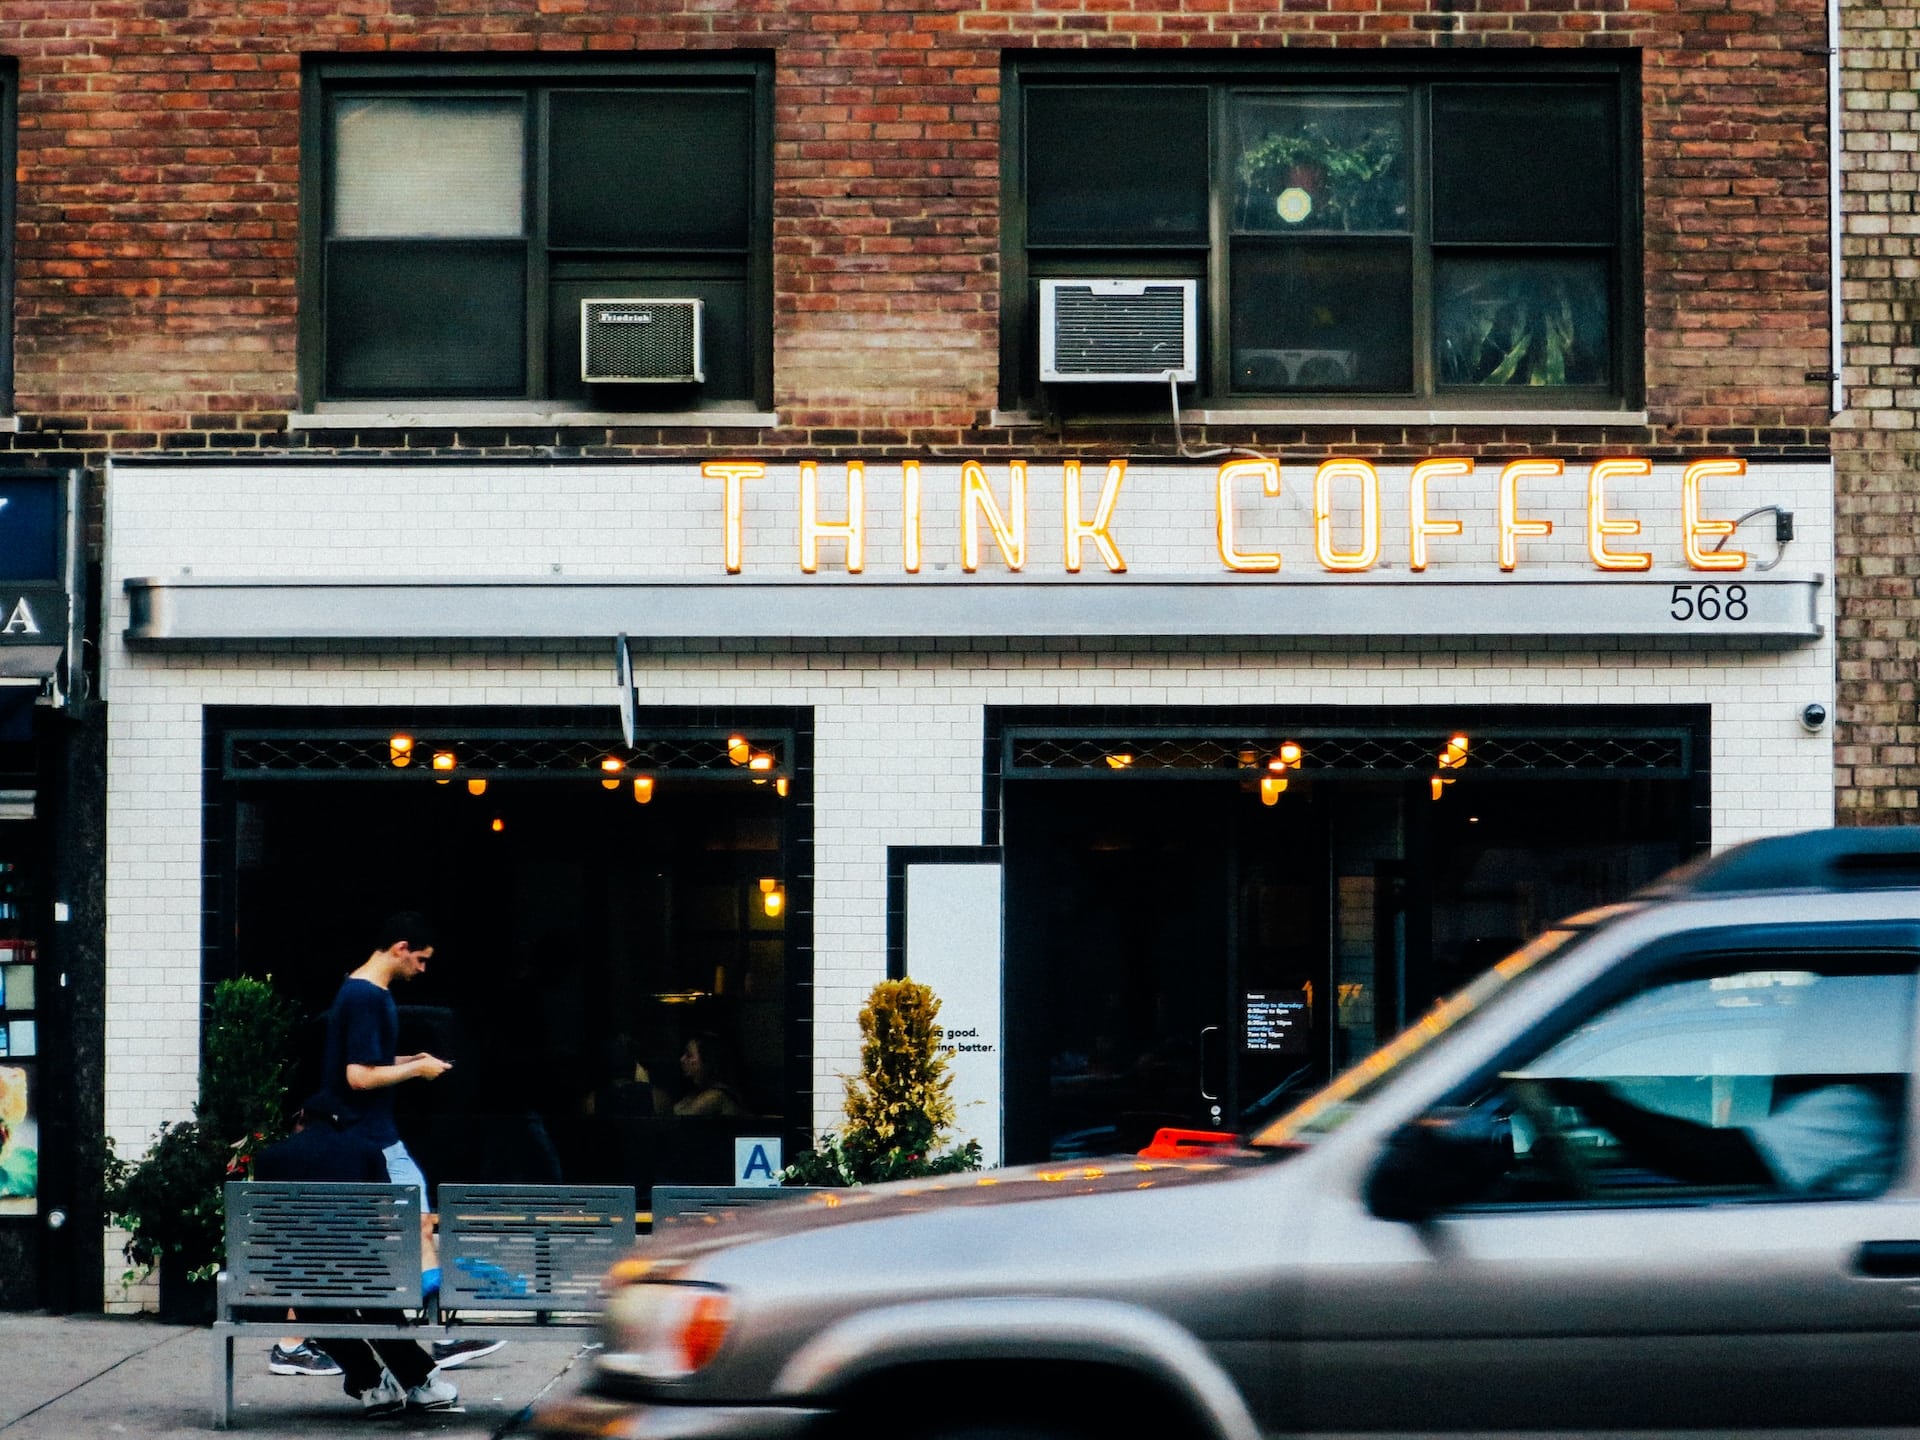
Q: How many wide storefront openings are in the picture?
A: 2